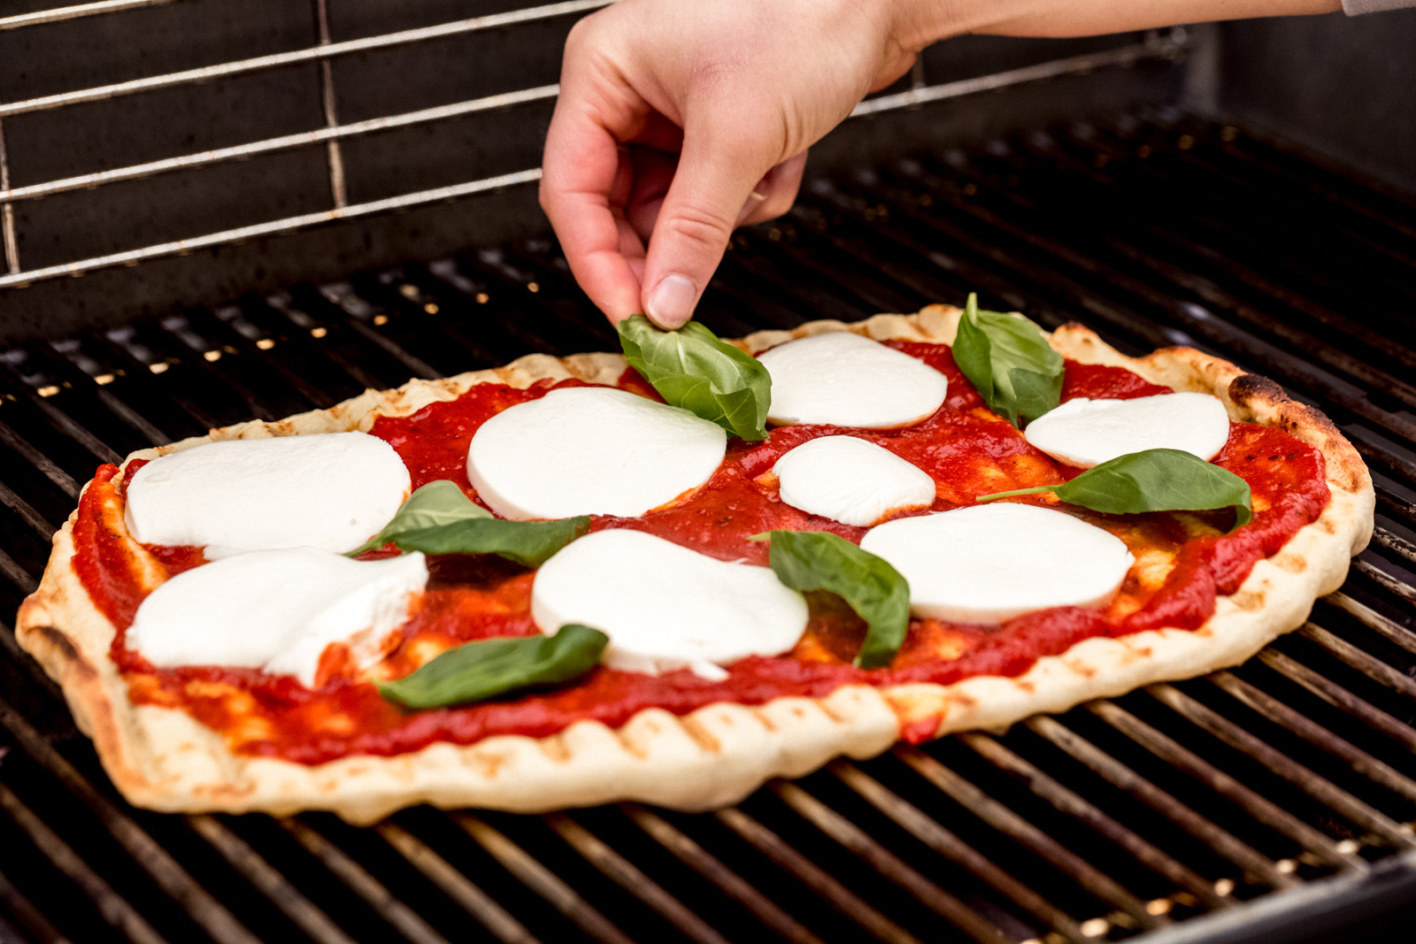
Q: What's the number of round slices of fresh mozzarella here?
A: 8